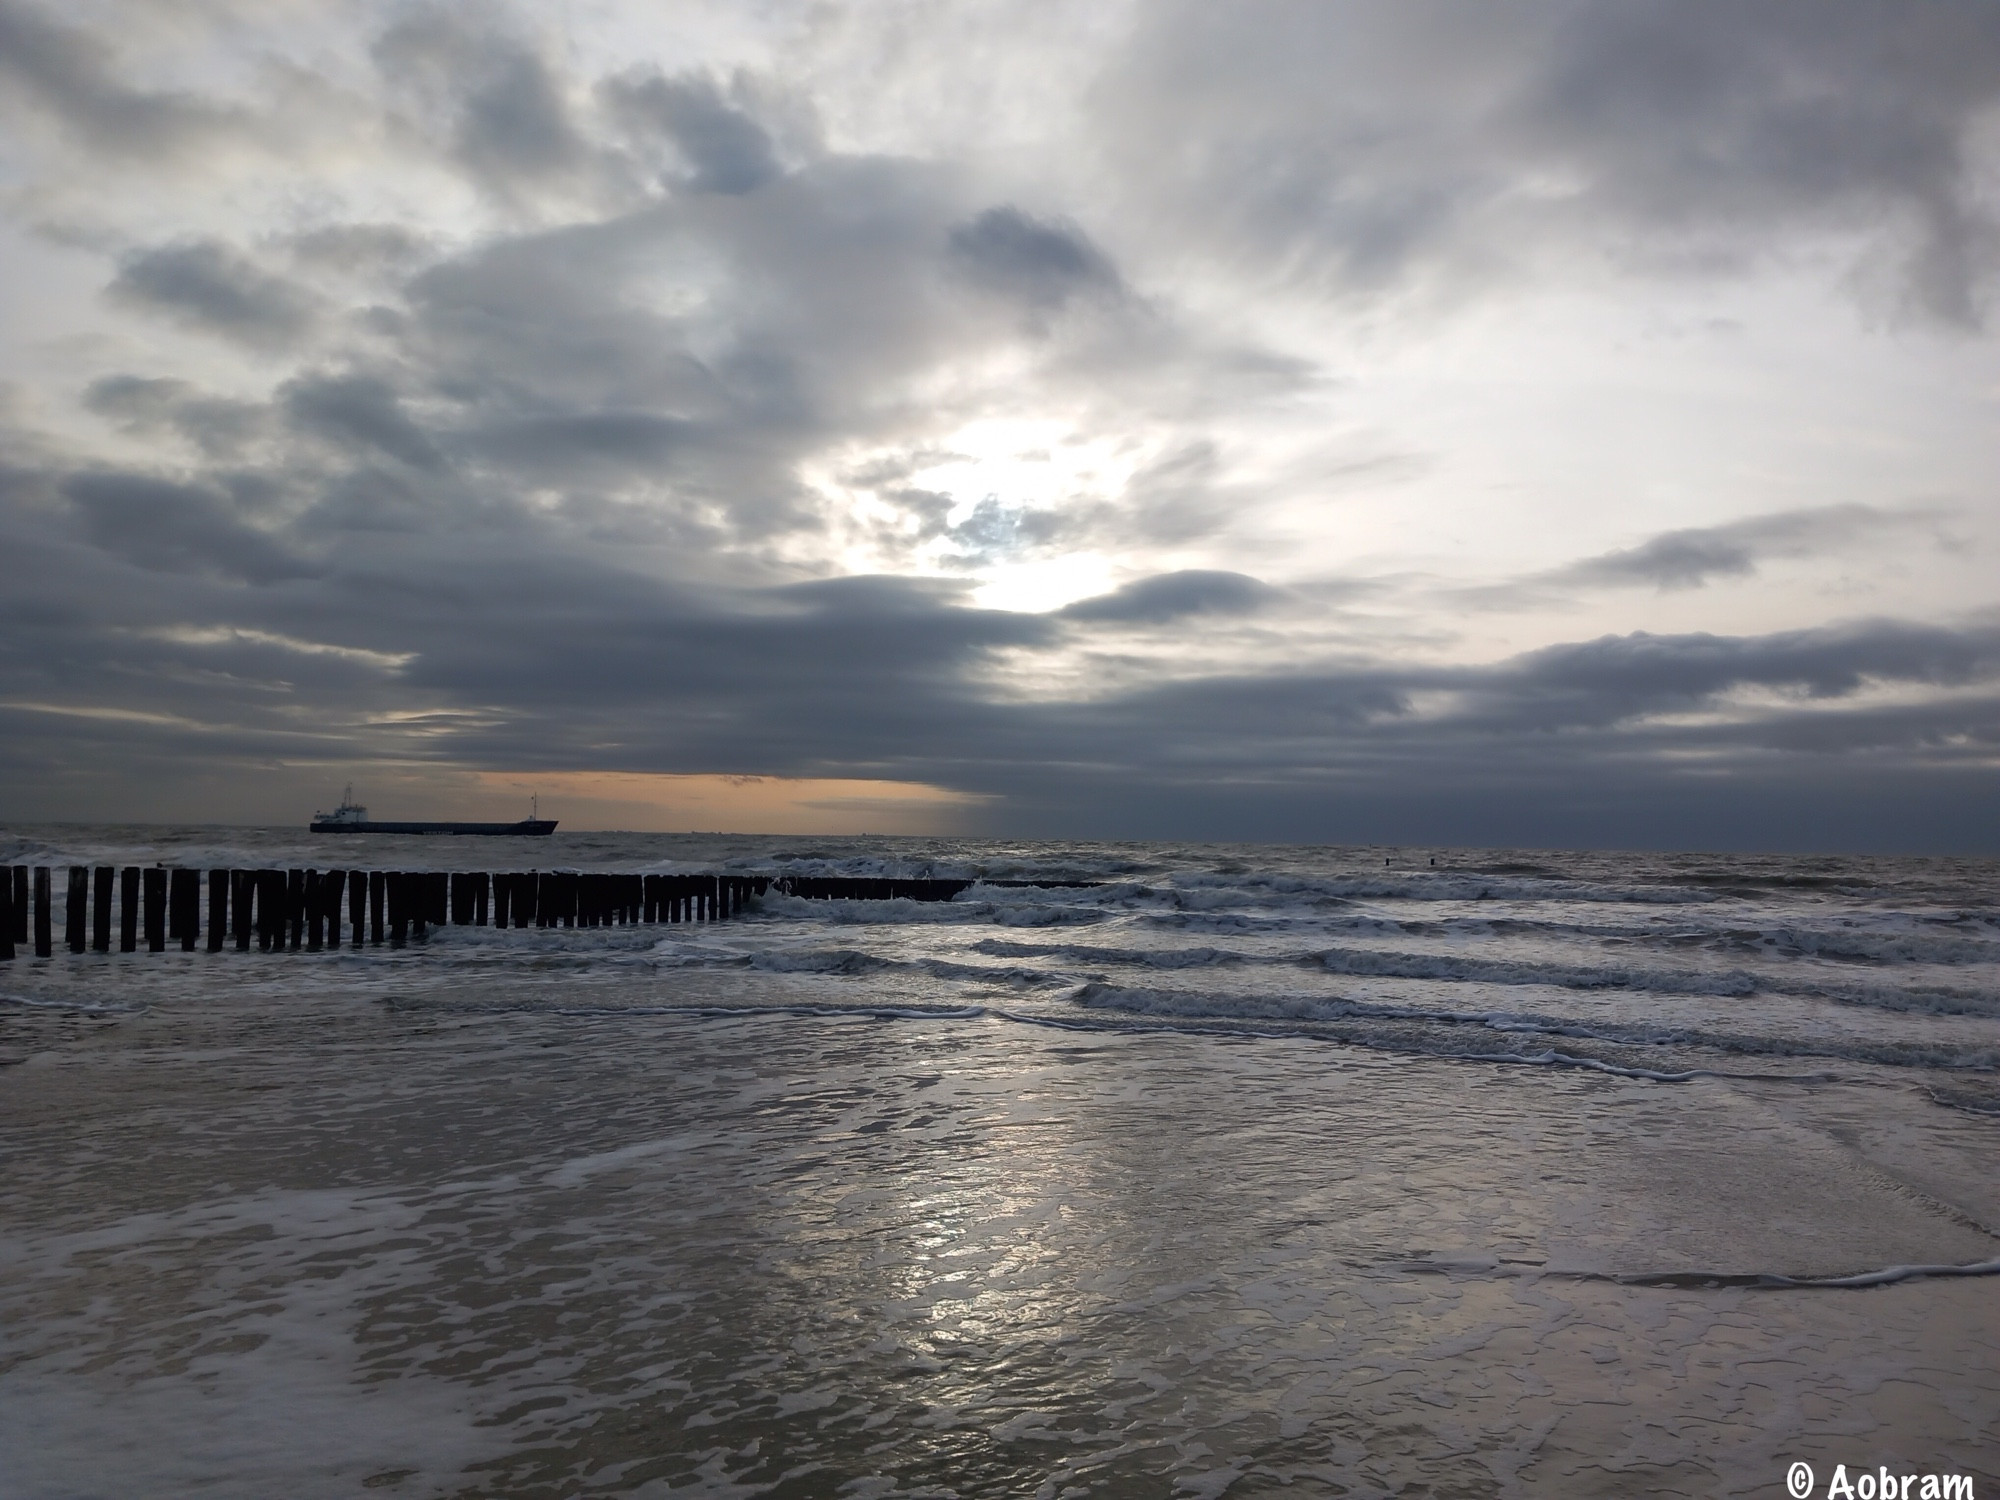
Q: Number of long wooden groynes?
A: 1